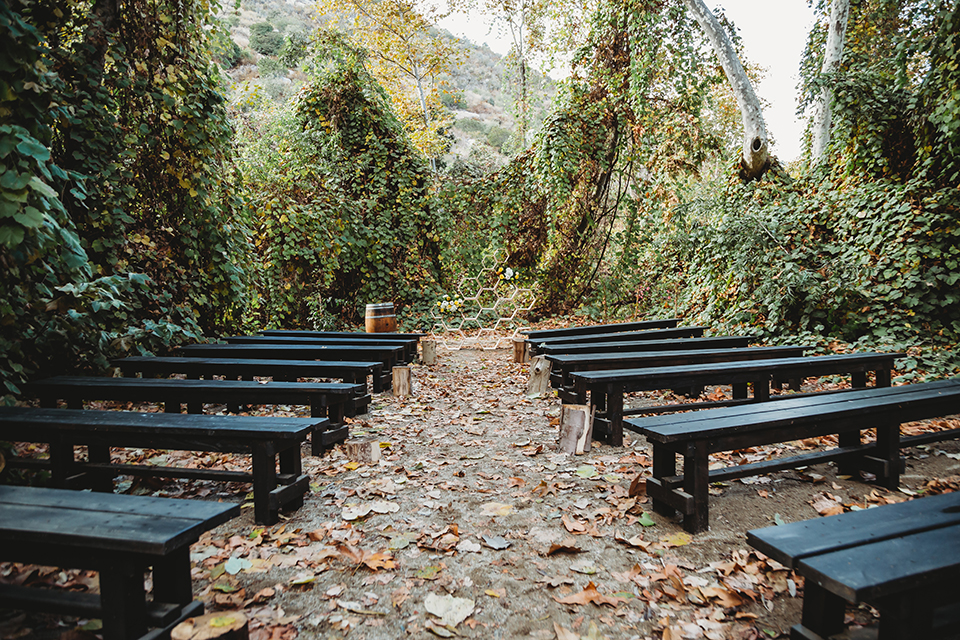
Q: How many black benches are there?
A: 14